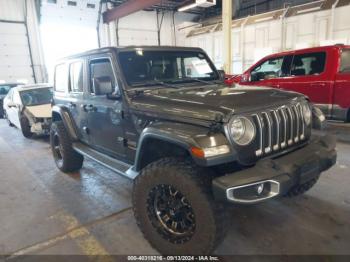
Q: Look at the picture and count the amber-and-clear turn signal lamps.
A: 1